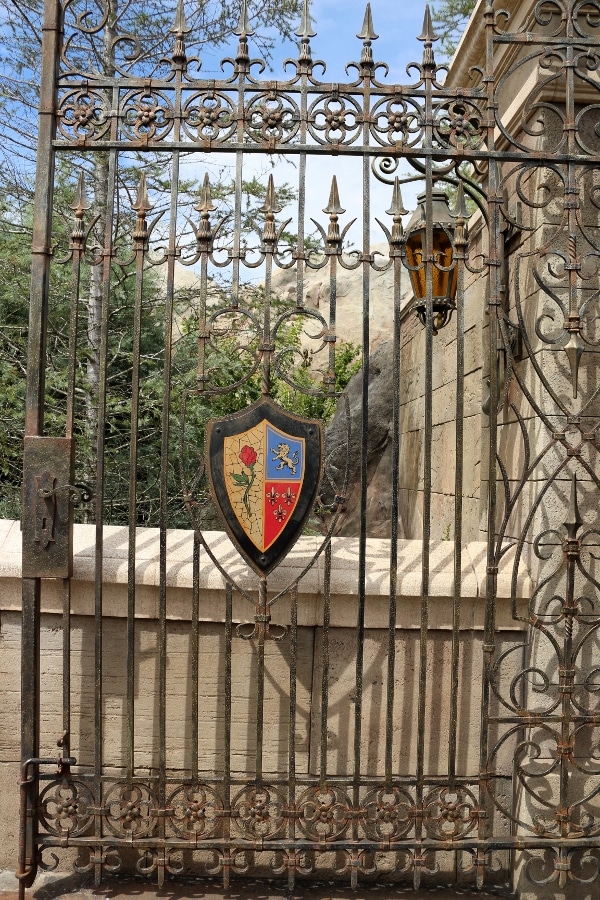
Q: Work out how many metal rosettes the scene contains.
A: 14